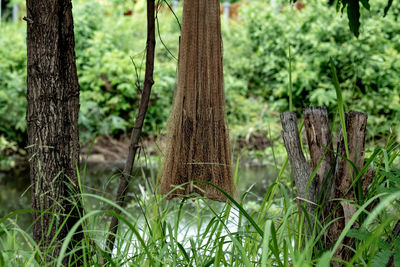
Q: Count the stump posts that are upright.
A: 3